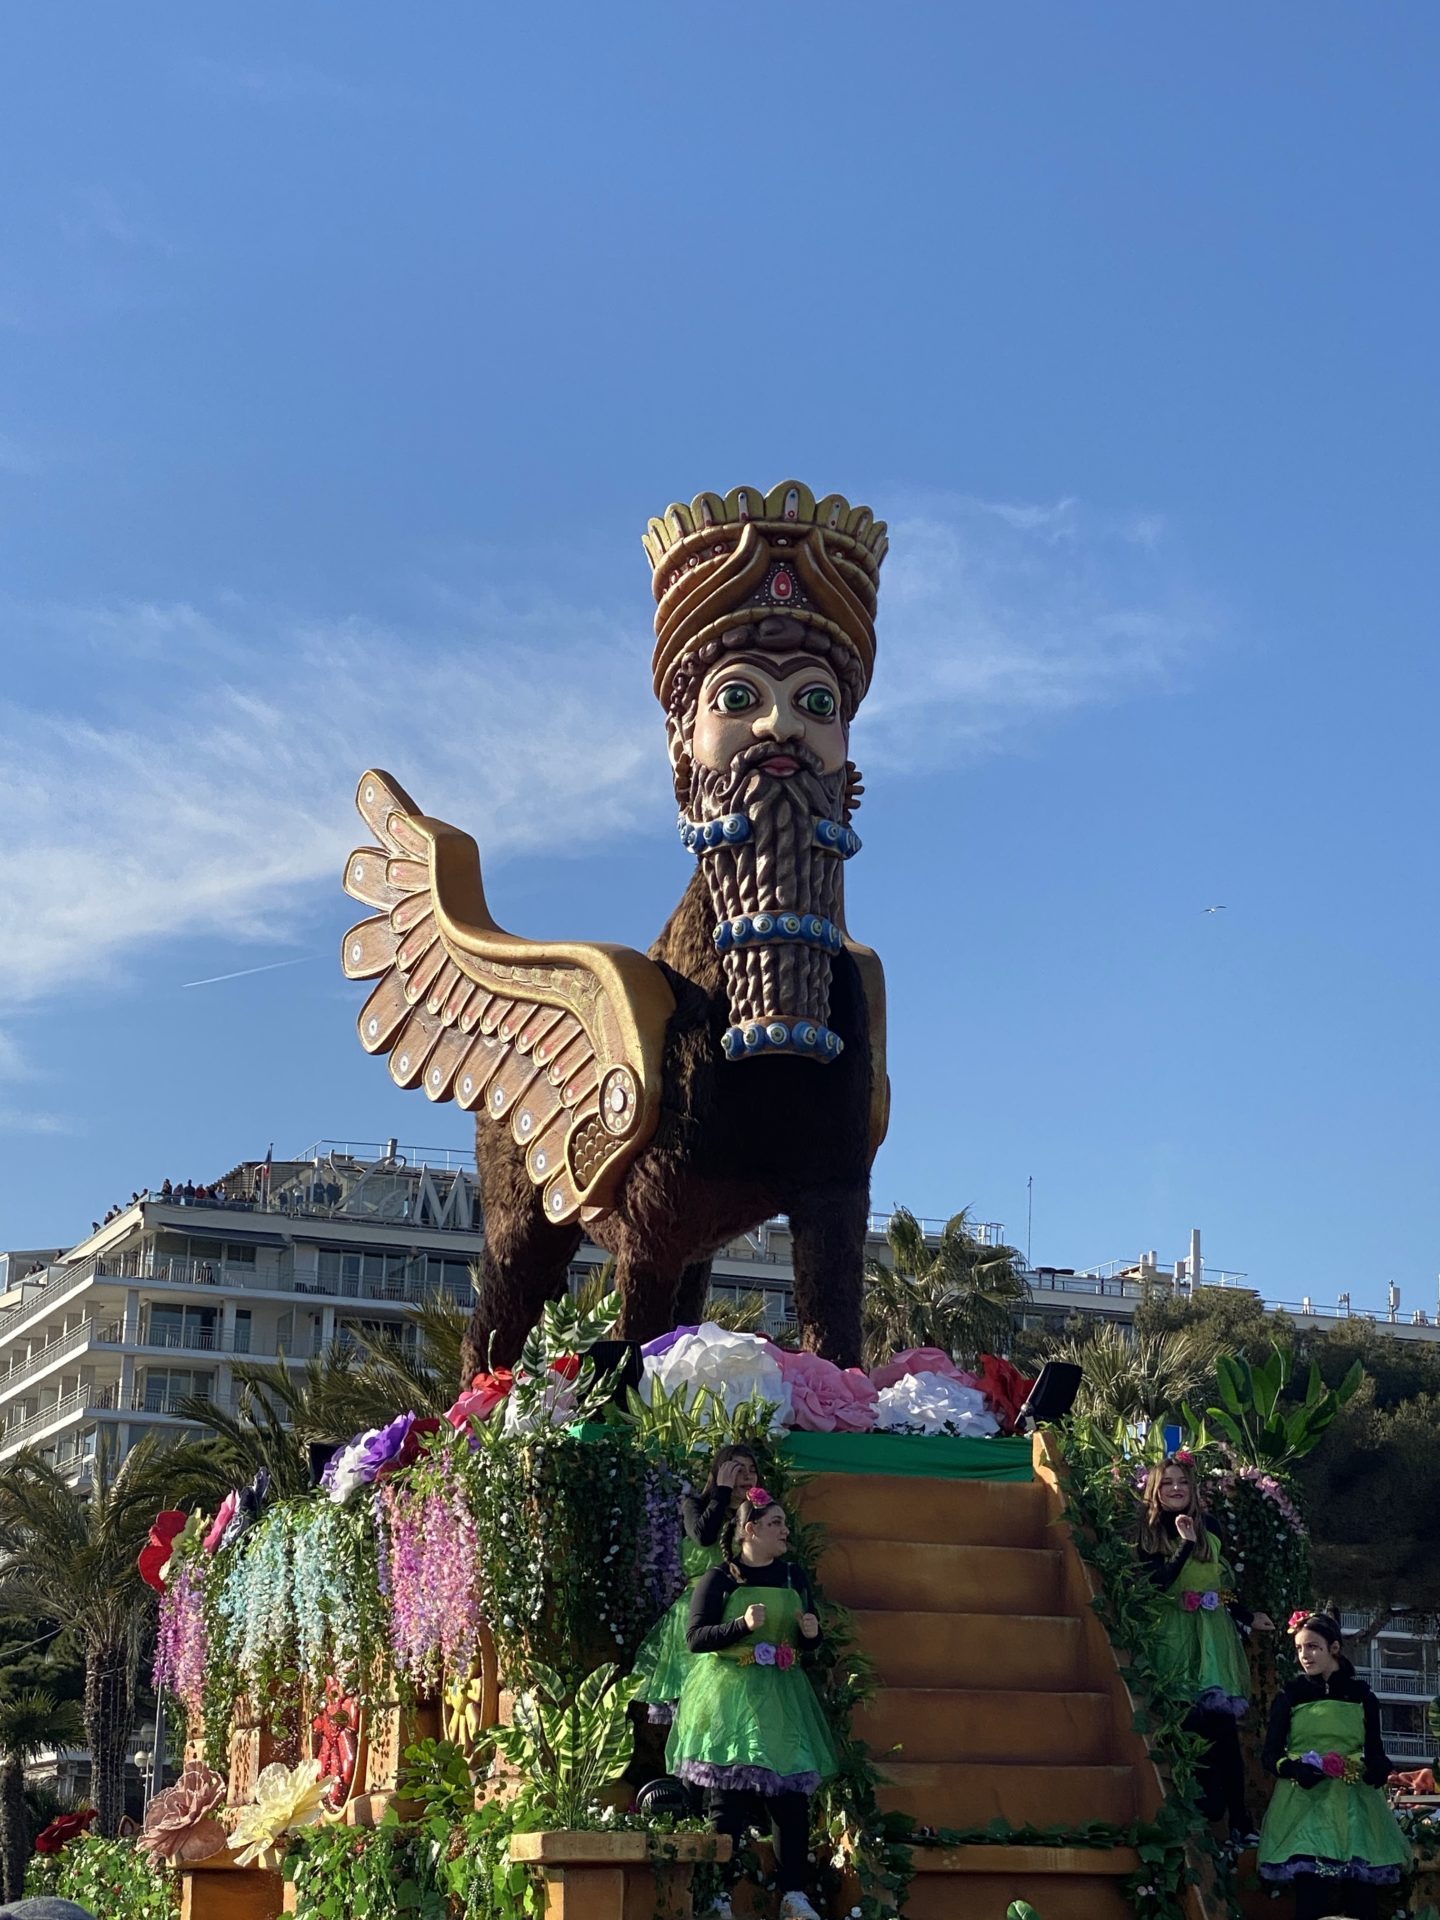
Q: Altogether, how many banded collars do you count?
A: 3